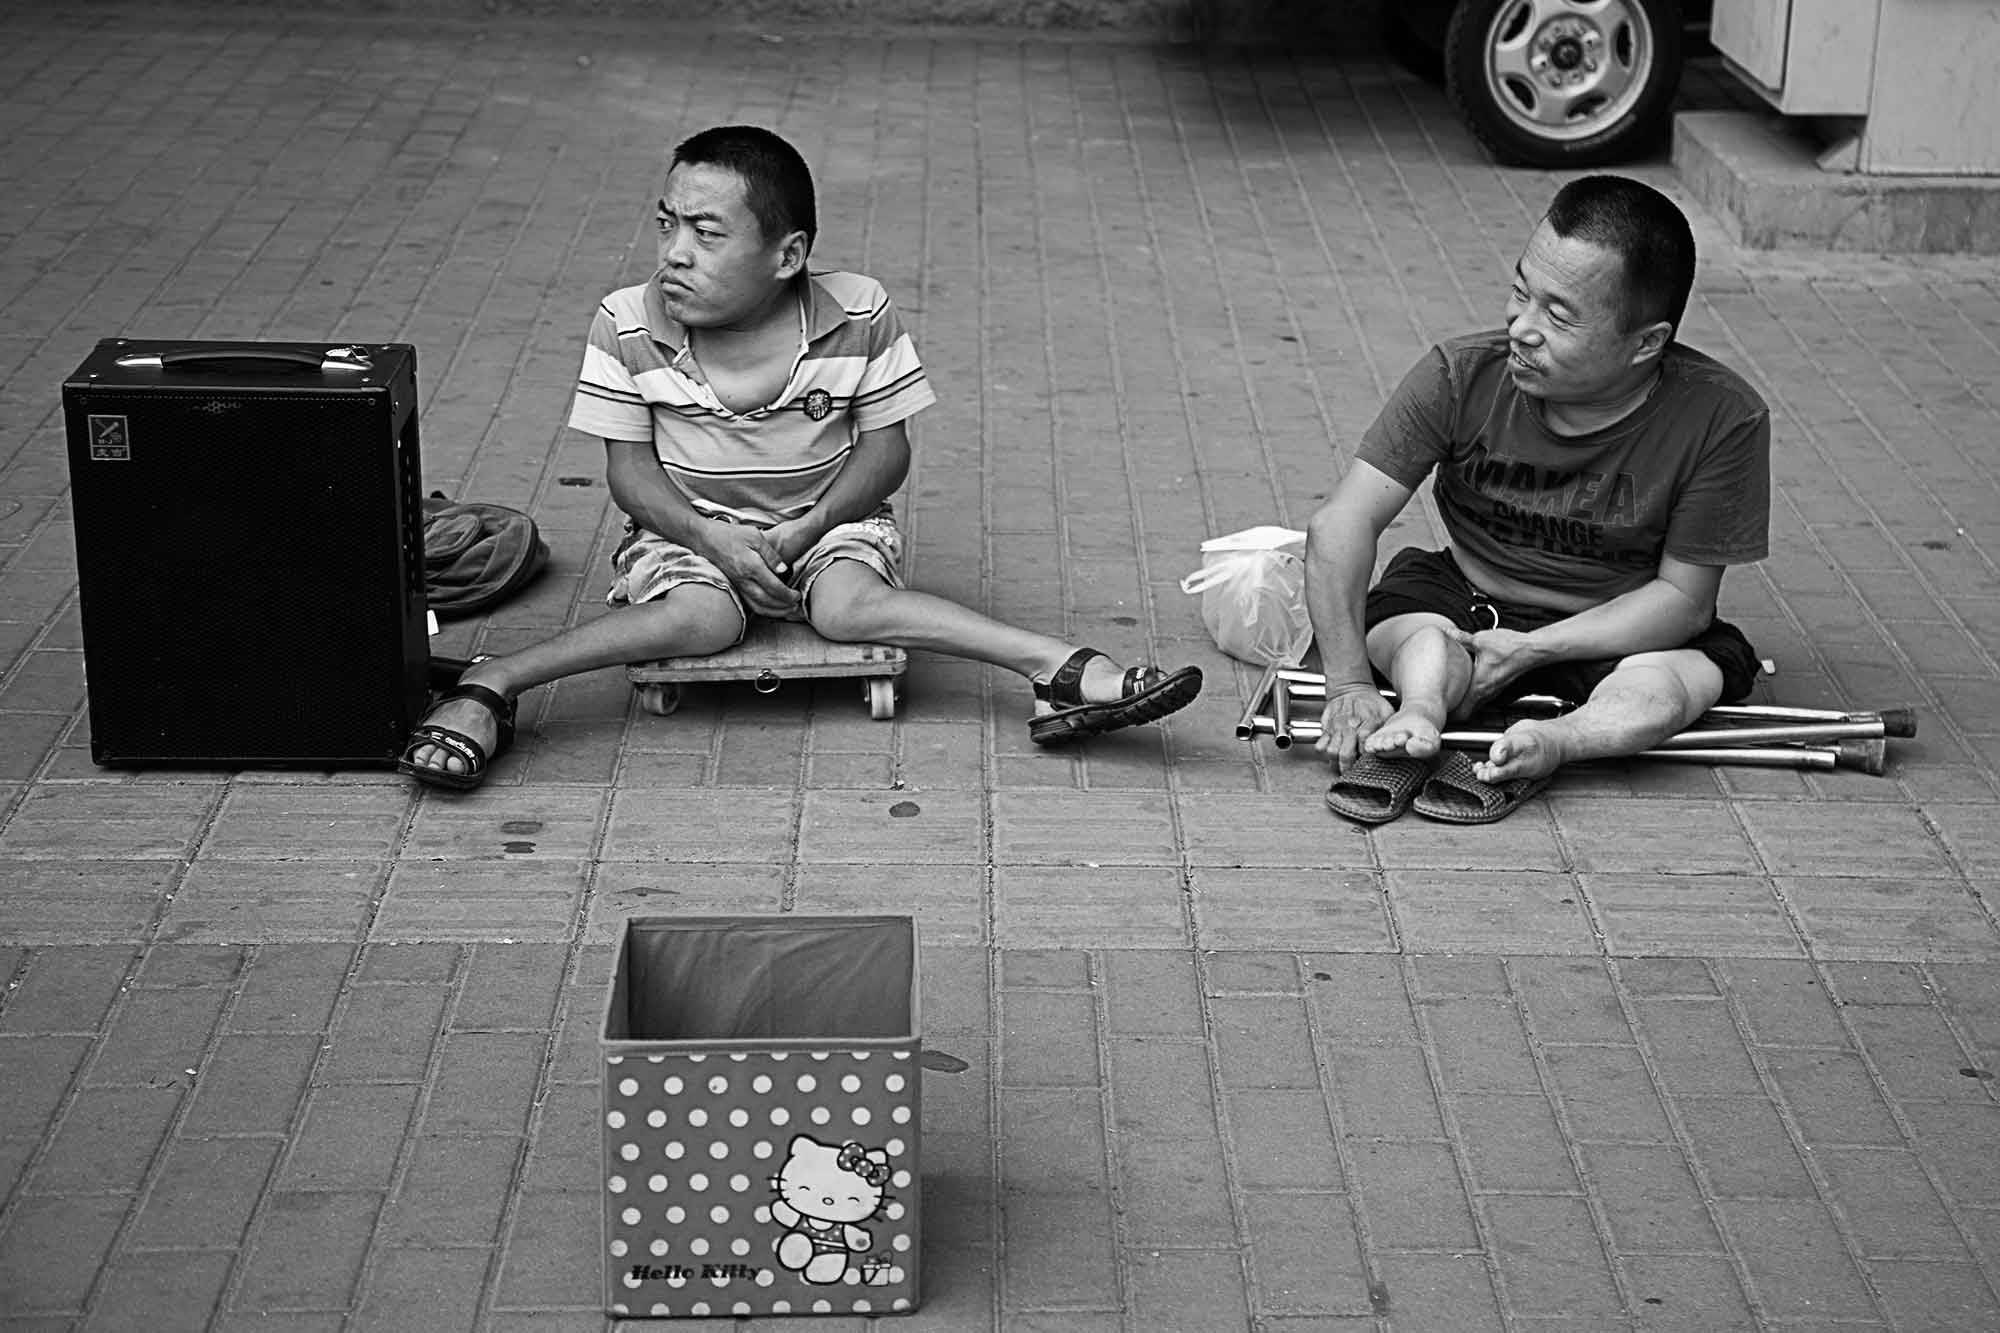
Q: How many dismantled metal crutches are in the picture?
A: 2